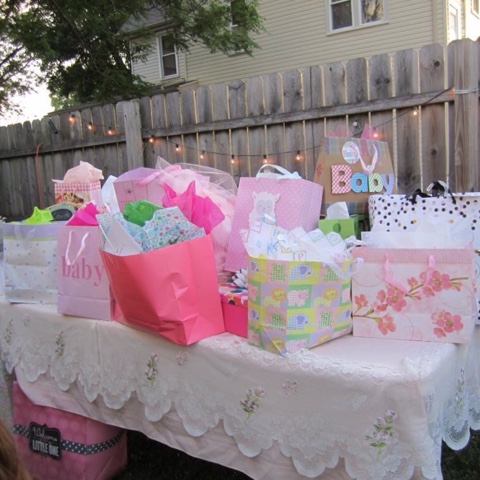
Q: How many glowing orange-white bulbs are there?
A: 11